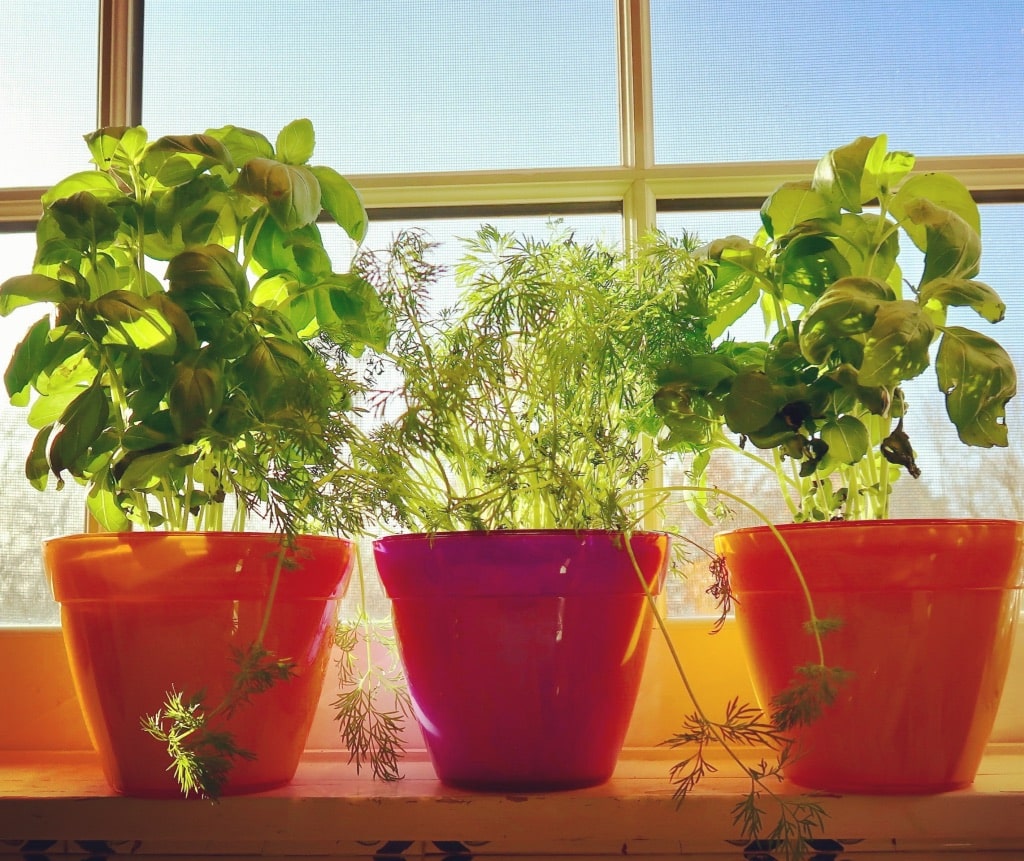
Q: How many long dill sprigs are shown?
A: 4